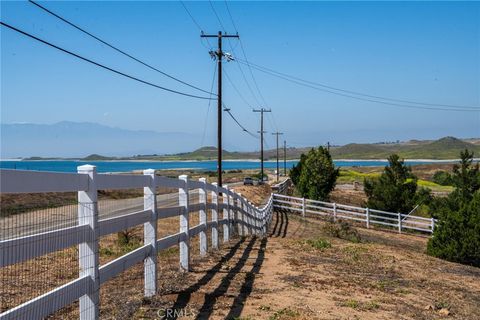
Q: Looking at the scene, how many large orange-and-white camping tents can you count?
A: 0